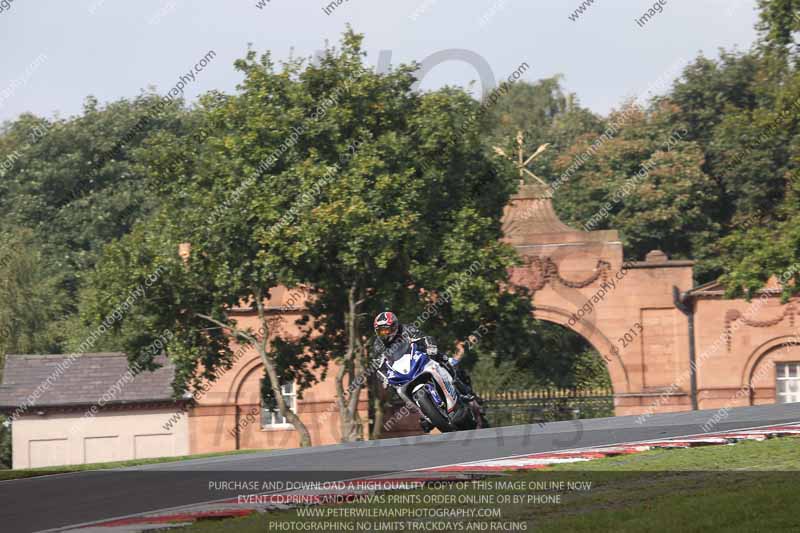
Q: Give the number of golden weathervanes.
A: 1